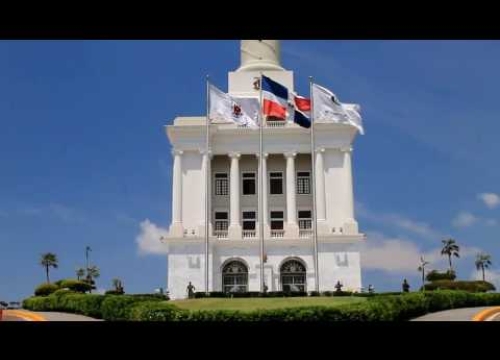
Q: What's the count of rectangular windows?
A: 8